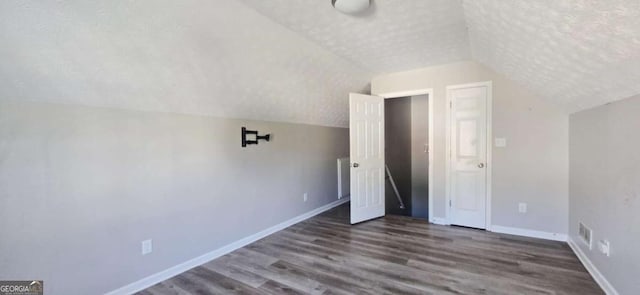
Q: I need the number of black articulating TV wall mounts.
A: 1